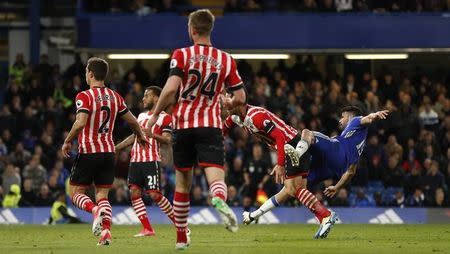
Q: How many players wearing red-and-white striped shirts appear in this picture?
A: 4